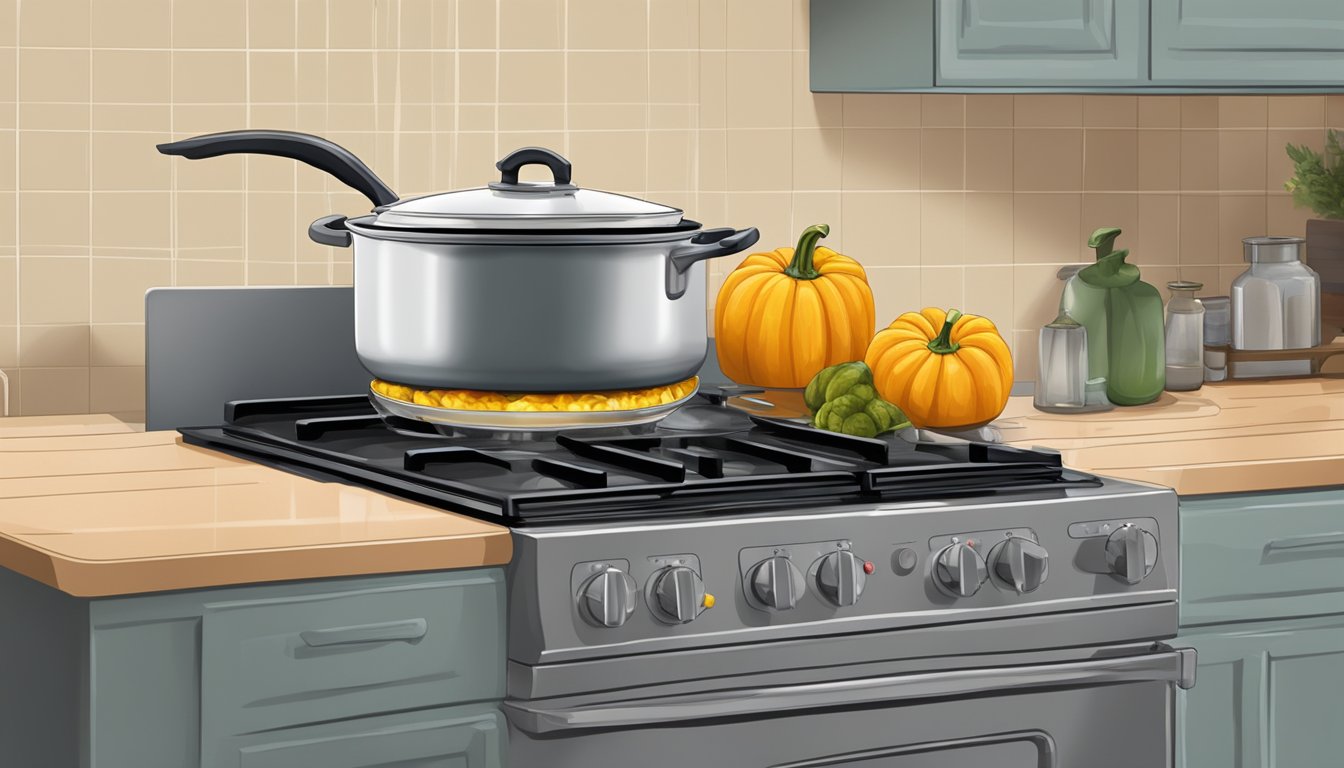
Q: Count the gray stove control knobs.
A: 7